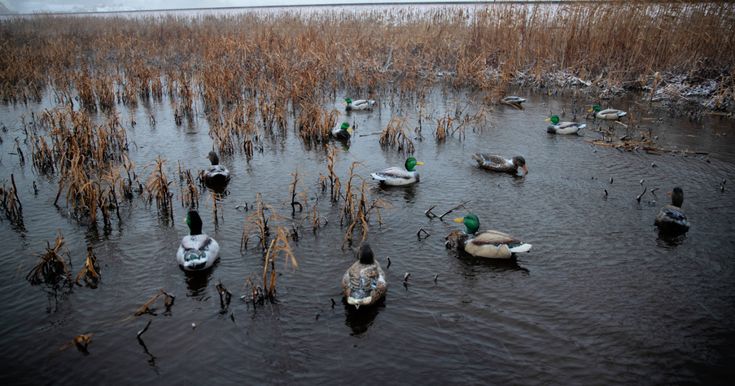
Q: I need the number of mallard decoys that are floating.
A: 12